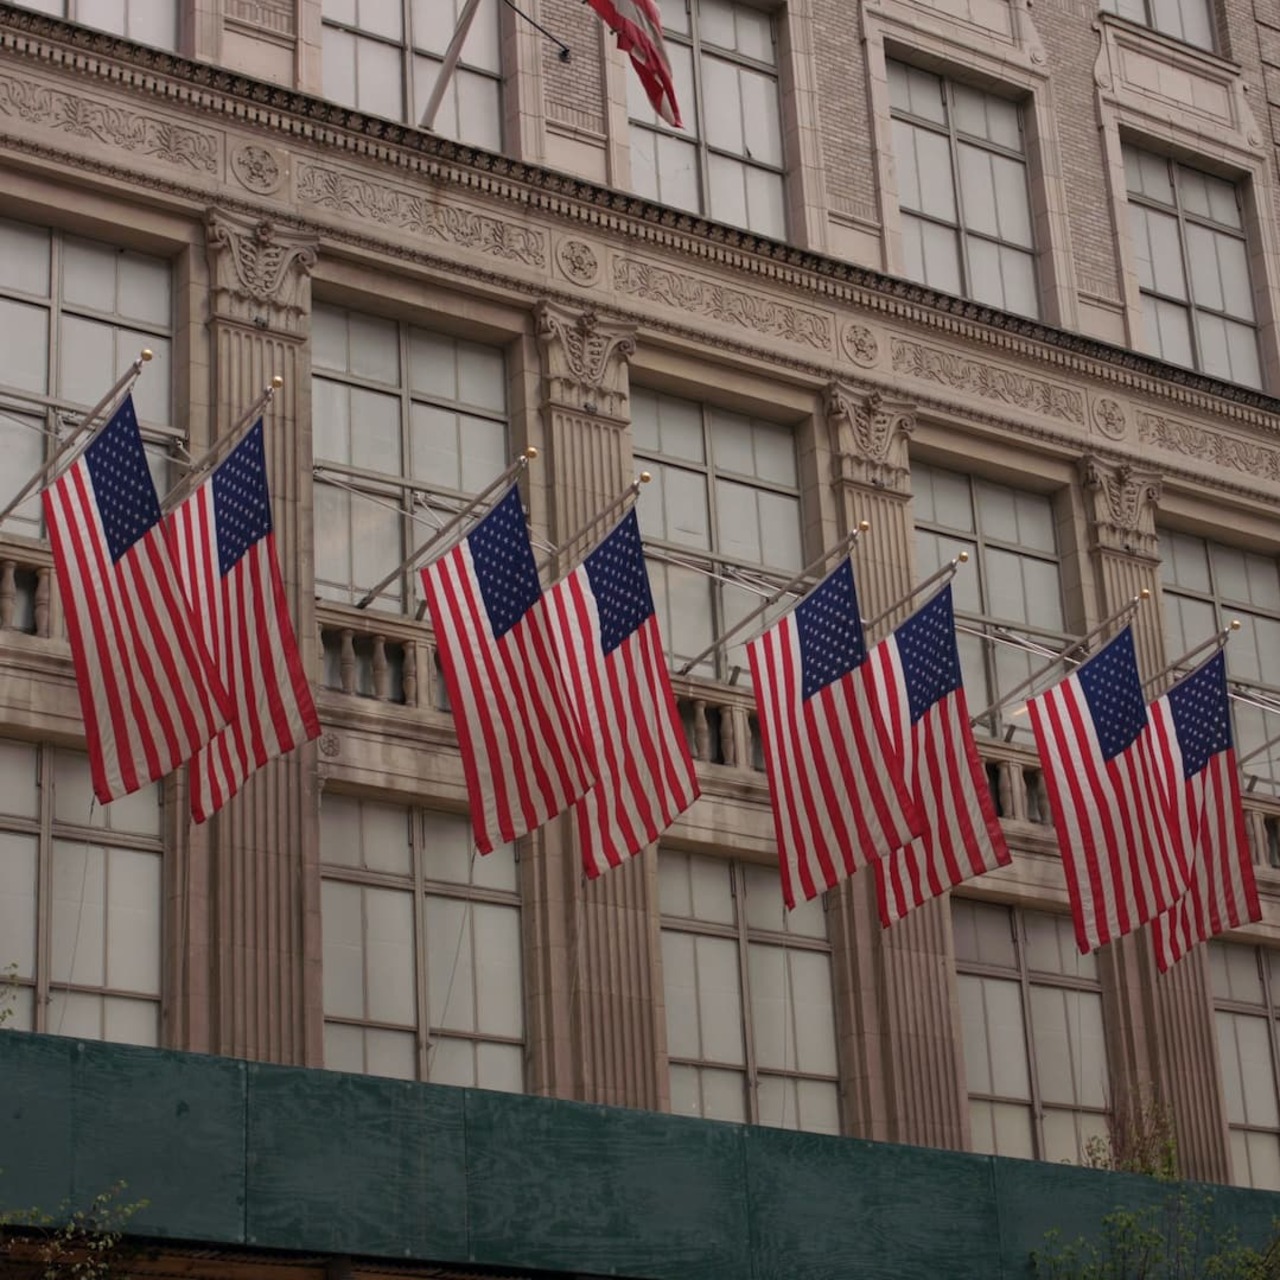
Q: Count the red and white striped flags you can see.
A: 9